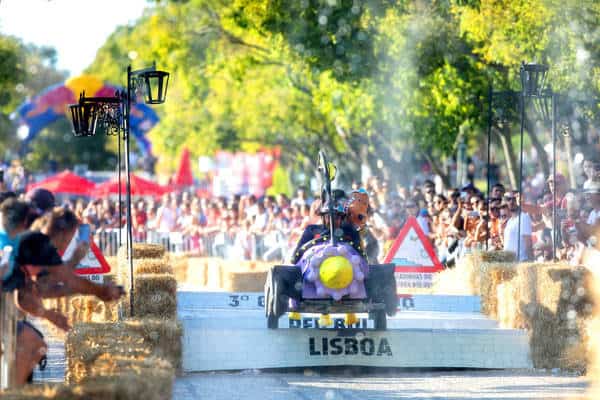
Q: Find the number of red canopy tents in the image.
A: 2